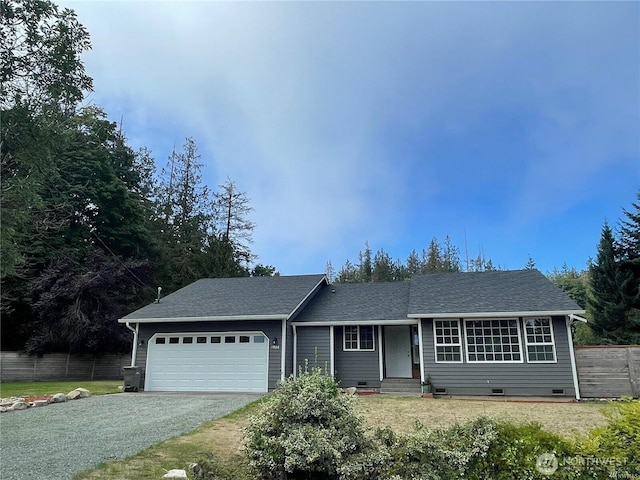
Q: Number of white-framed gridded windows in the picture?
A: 4